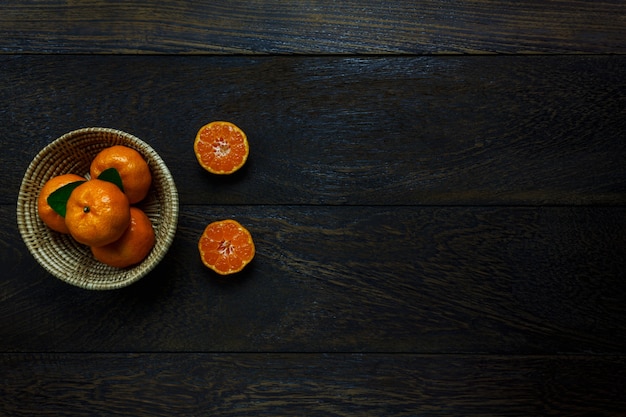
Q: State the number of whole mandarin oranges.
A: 4